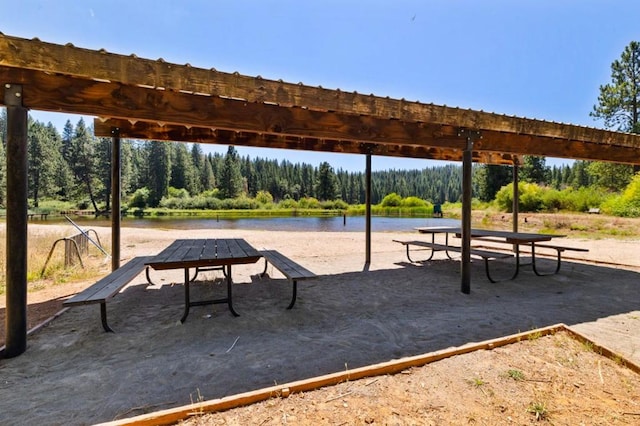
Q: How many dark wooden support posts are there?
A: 5